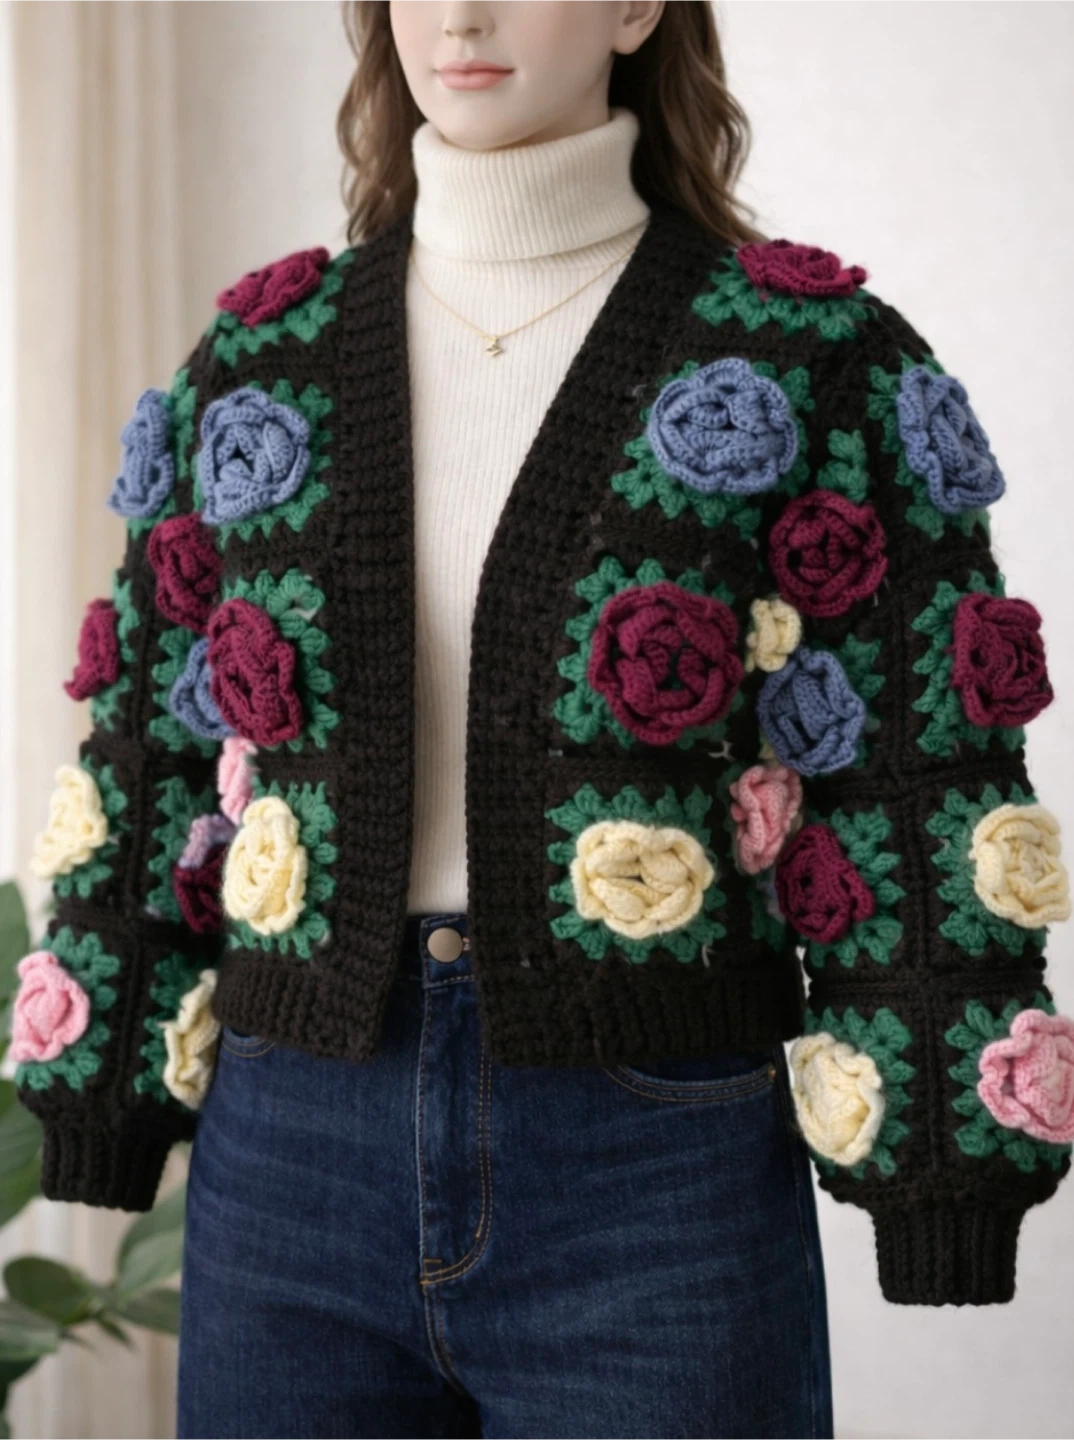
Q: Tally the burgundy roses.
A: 10